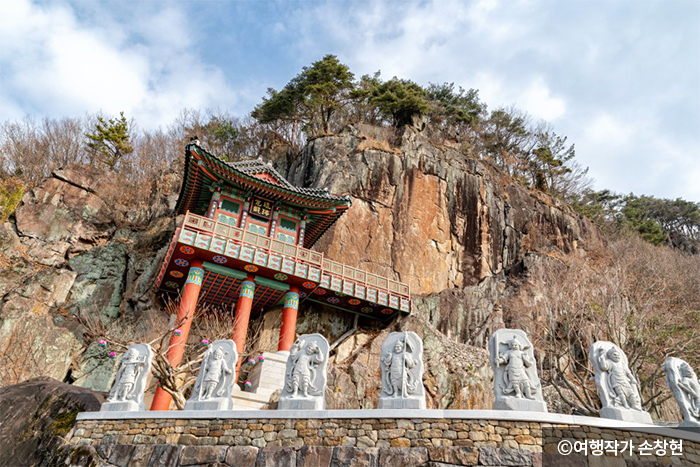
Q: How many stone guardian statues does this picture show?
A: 7